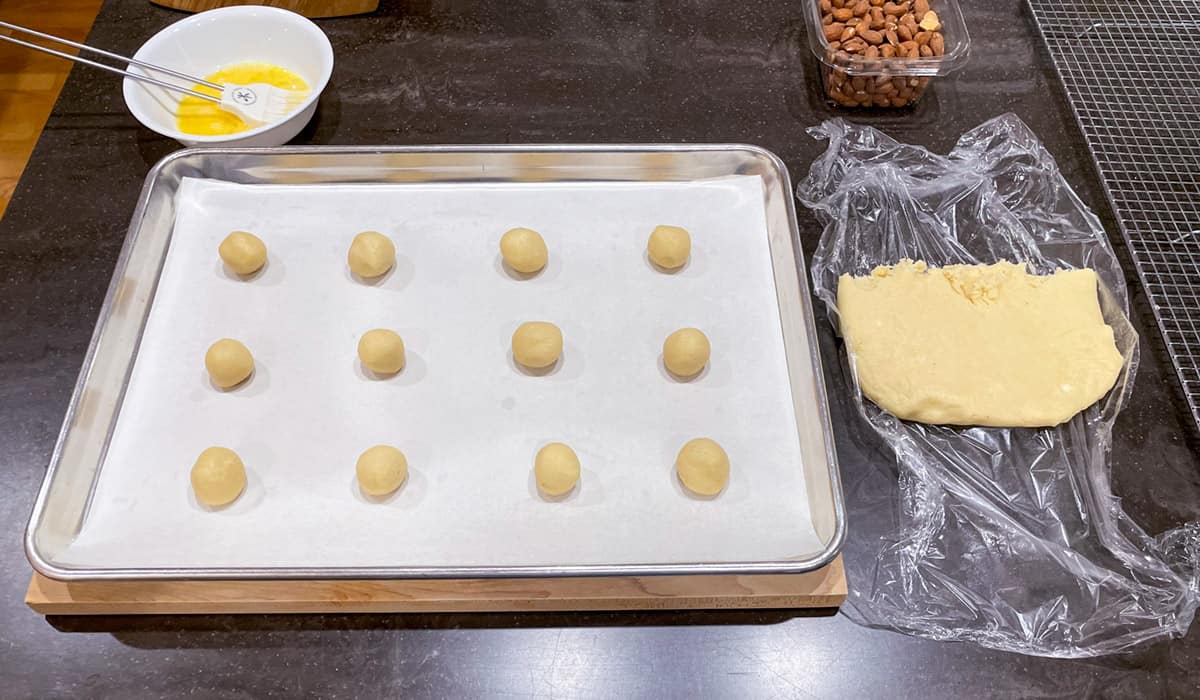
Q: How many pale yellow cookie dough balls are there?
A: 12